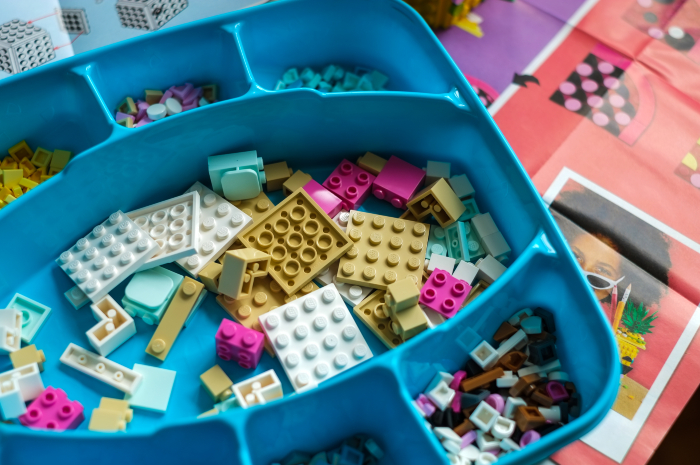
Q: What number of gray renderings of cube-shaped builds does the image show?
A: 2